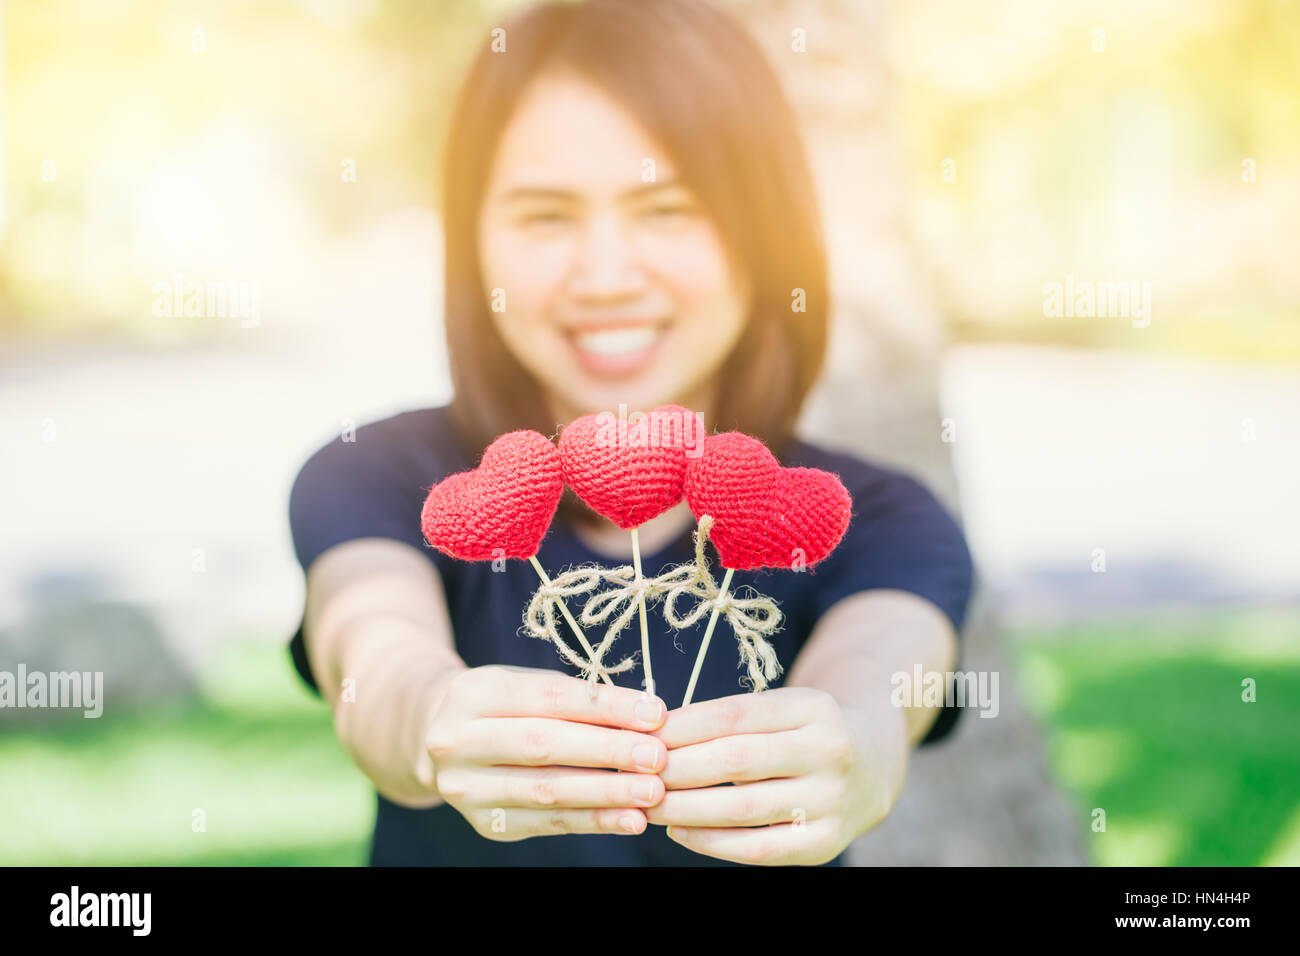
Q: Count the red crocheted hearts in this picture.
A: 3